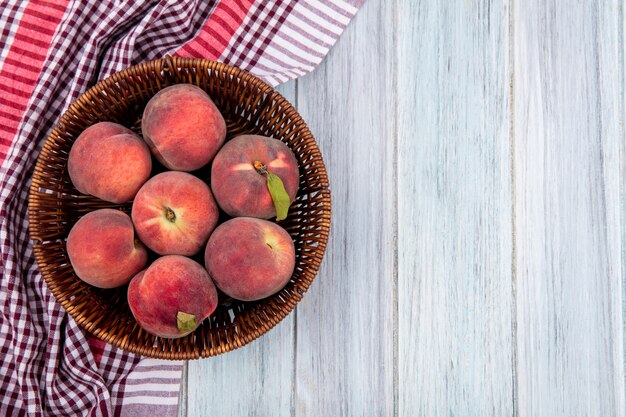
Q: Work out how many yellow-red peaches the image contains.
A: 7